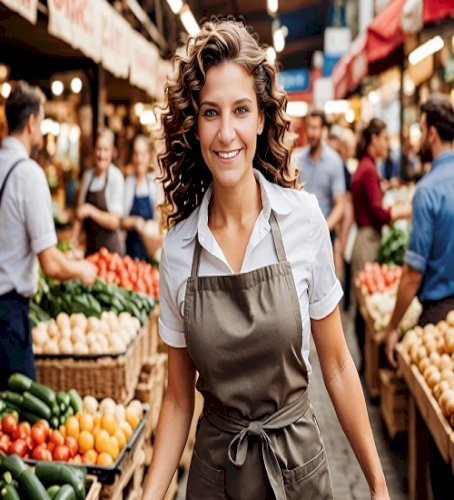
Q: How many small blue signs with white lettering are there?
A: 1